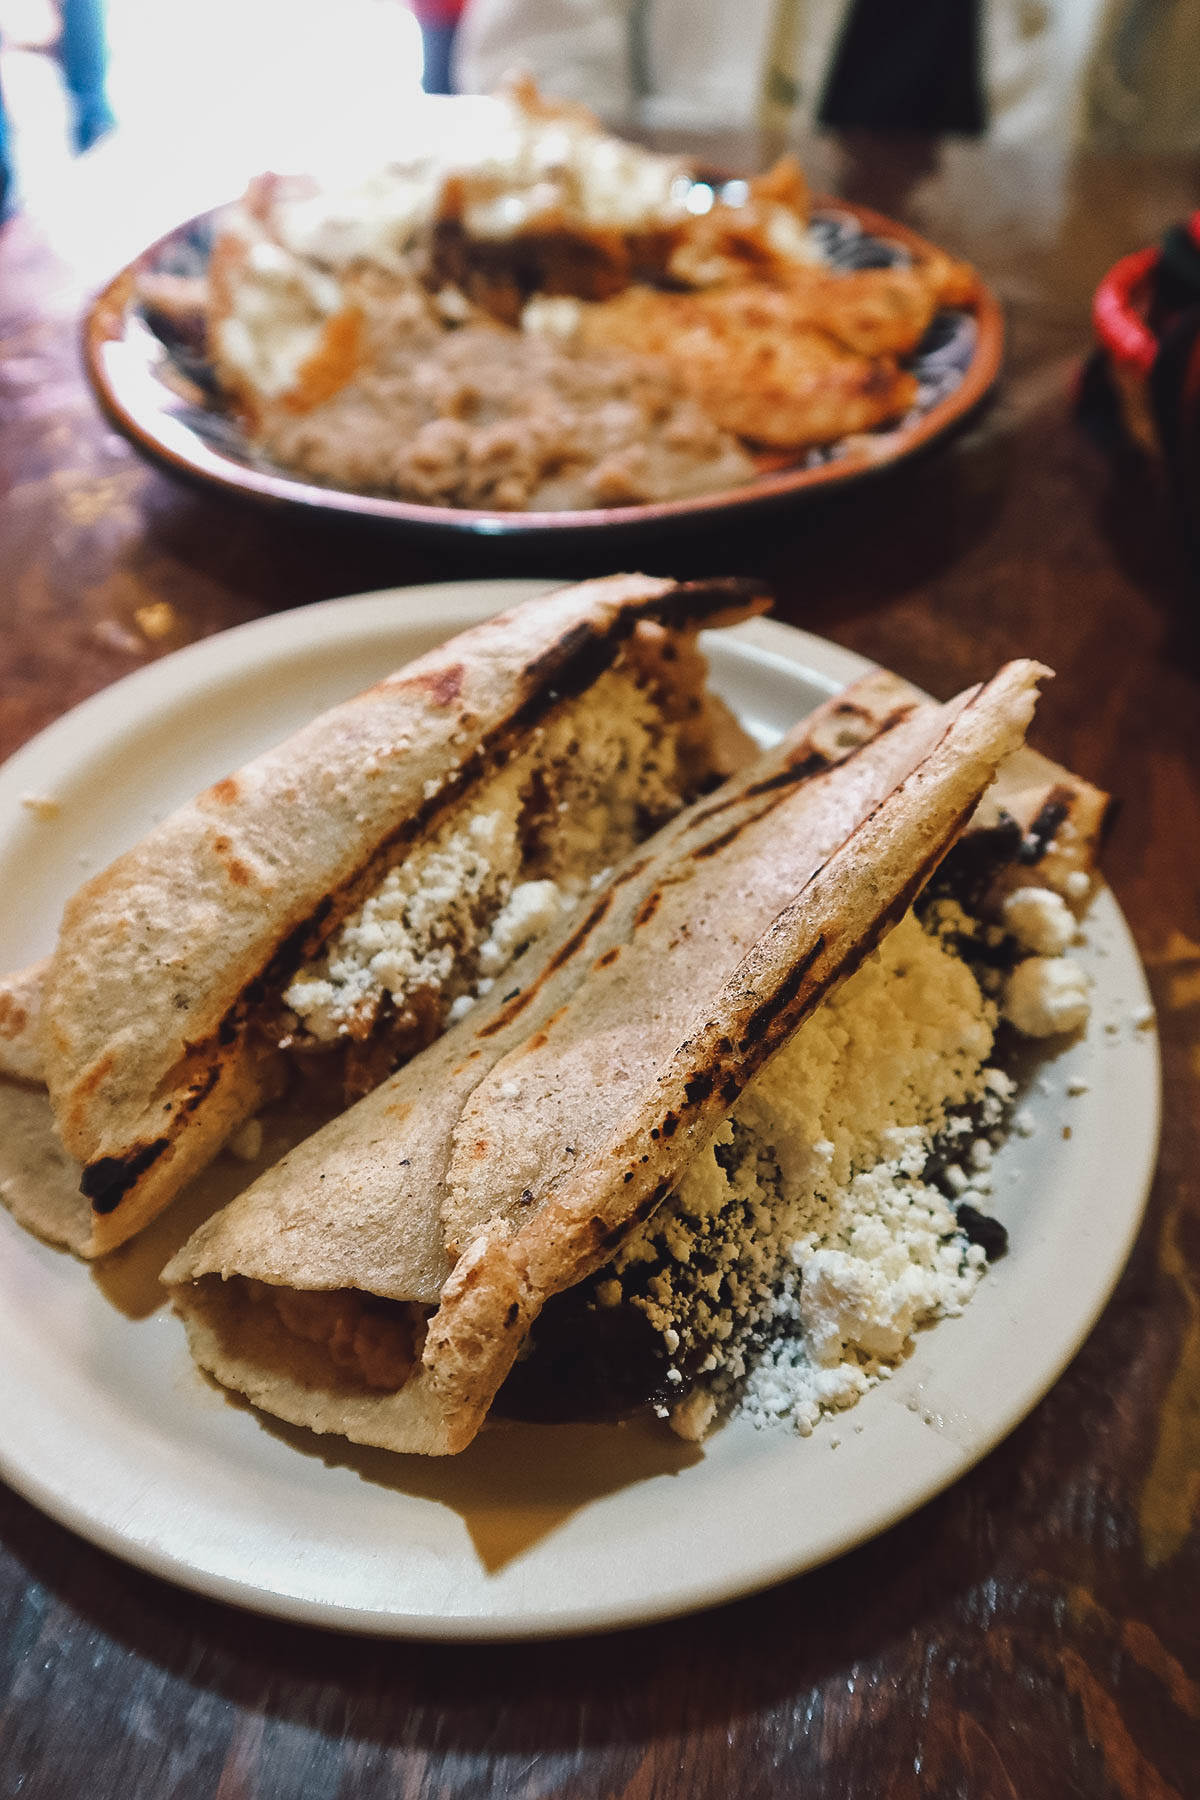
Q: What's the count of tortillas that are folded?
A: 2